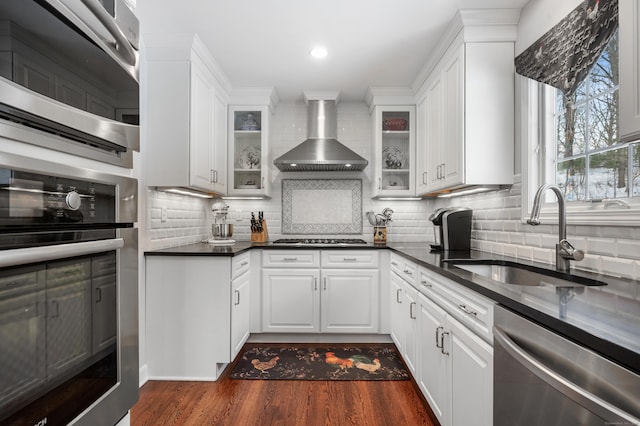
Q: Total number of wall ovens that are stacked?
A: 2